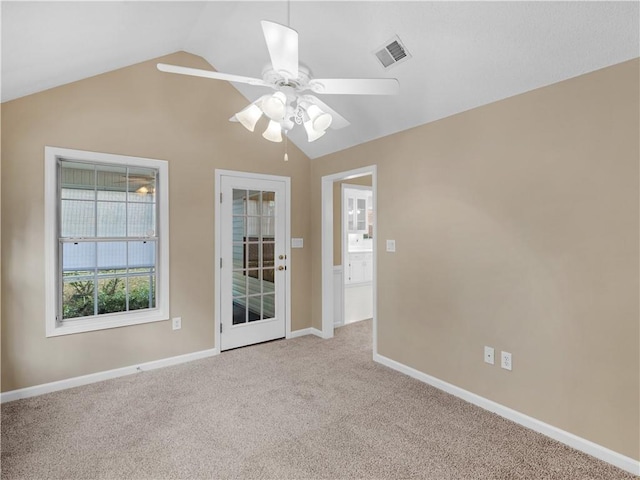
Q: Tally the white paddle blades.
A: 5